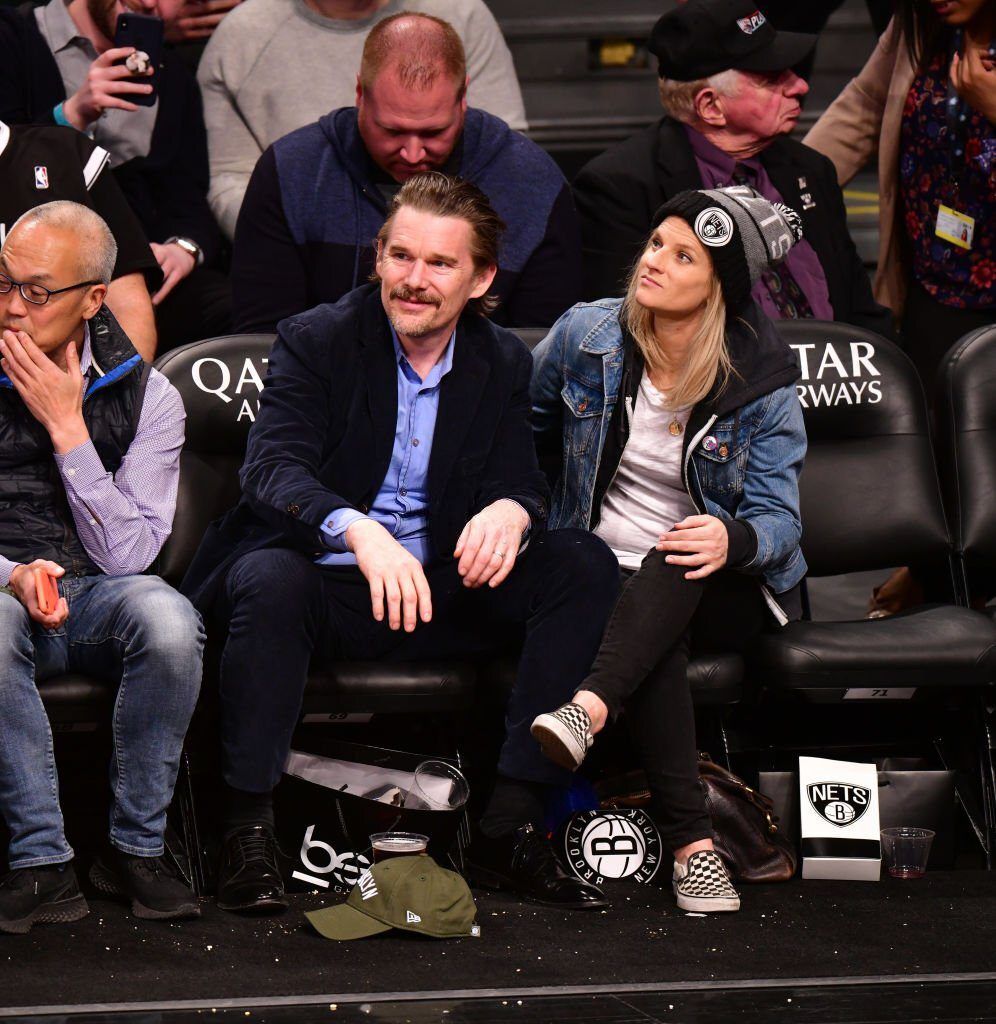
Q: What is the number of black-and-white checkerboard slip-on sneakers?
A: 2